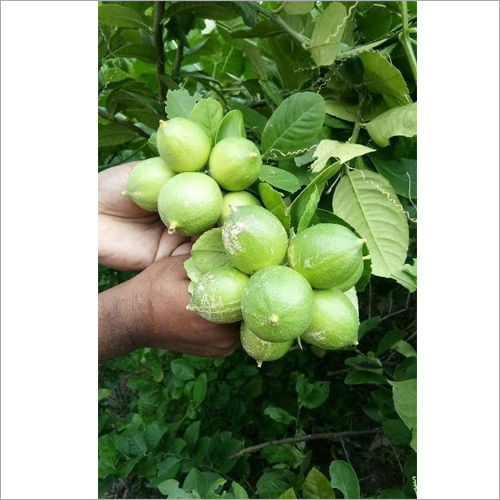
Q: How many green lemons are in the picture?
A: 12